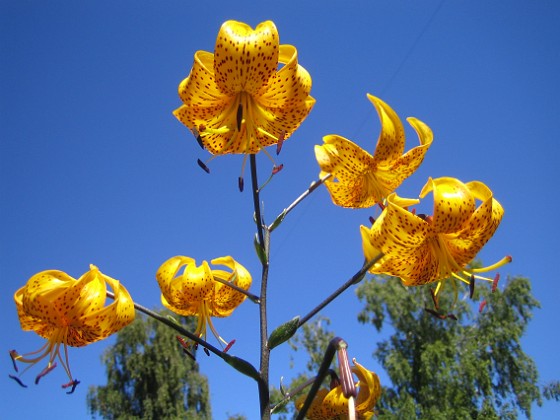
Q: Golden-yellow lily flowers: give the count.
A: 6